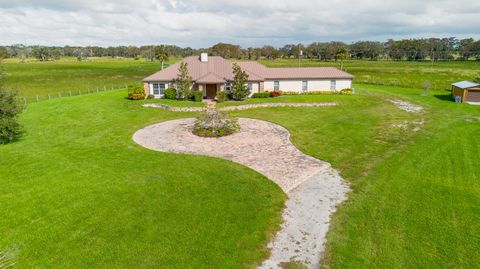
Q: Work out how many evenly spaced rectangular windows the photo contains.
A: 3